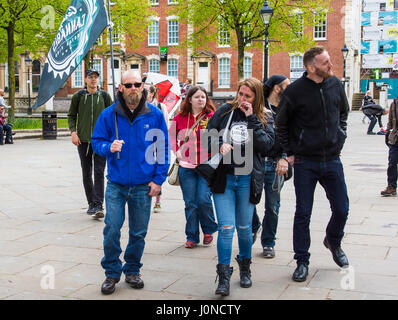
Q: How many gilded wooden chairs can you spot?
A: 0